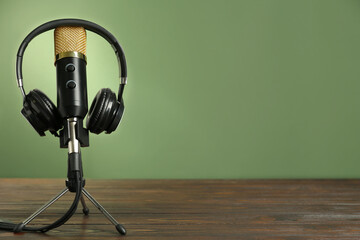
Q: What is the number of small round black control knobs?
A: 2